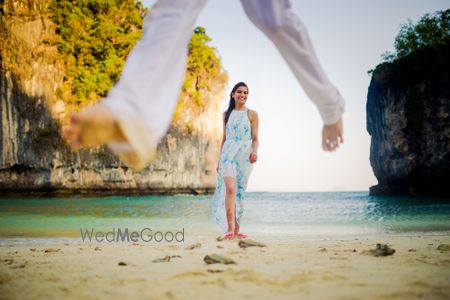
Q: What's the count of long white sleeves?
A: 1